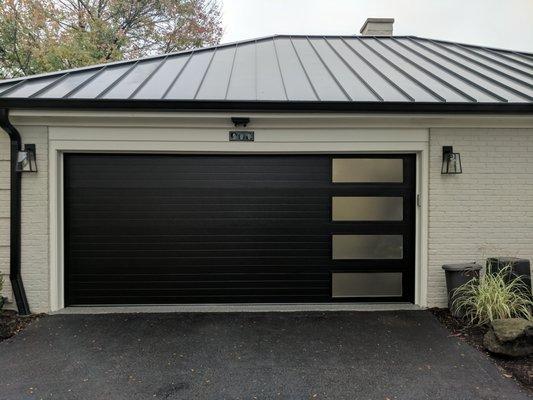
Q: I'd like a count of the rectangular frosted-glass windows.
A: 4